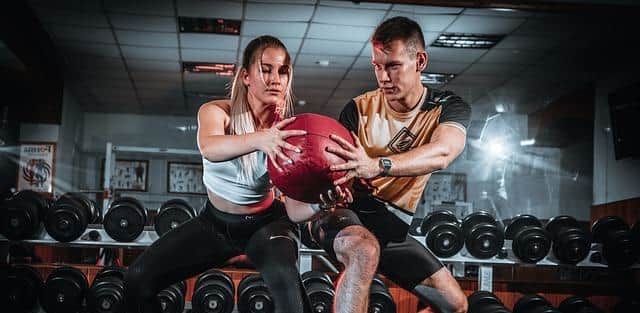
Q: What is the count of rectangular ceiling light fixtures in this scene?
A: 4